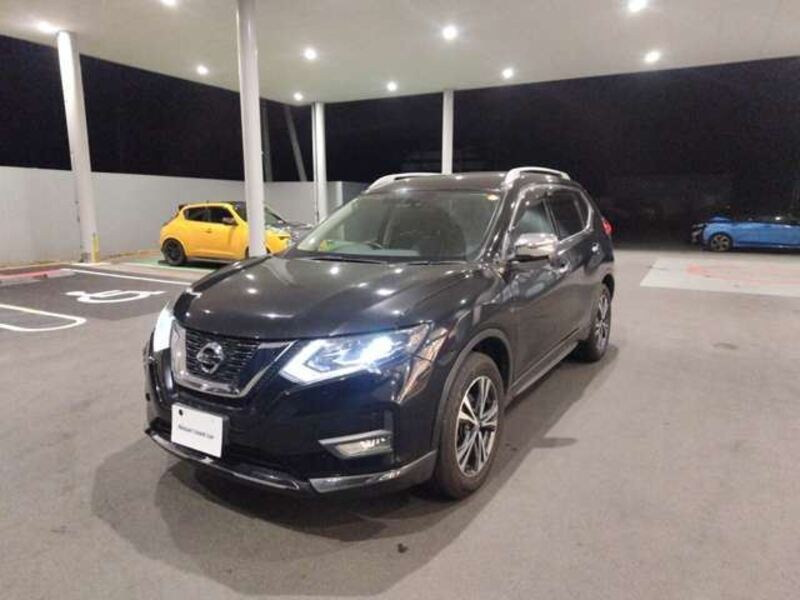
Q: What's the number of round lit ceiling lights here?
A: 10